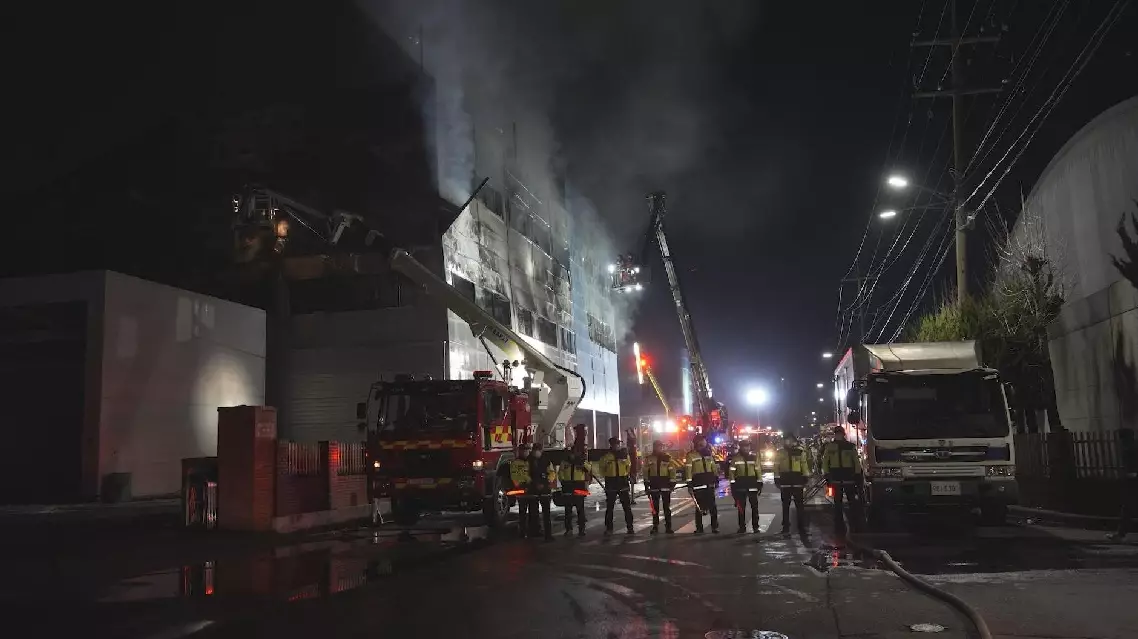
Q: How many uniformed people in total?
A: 9